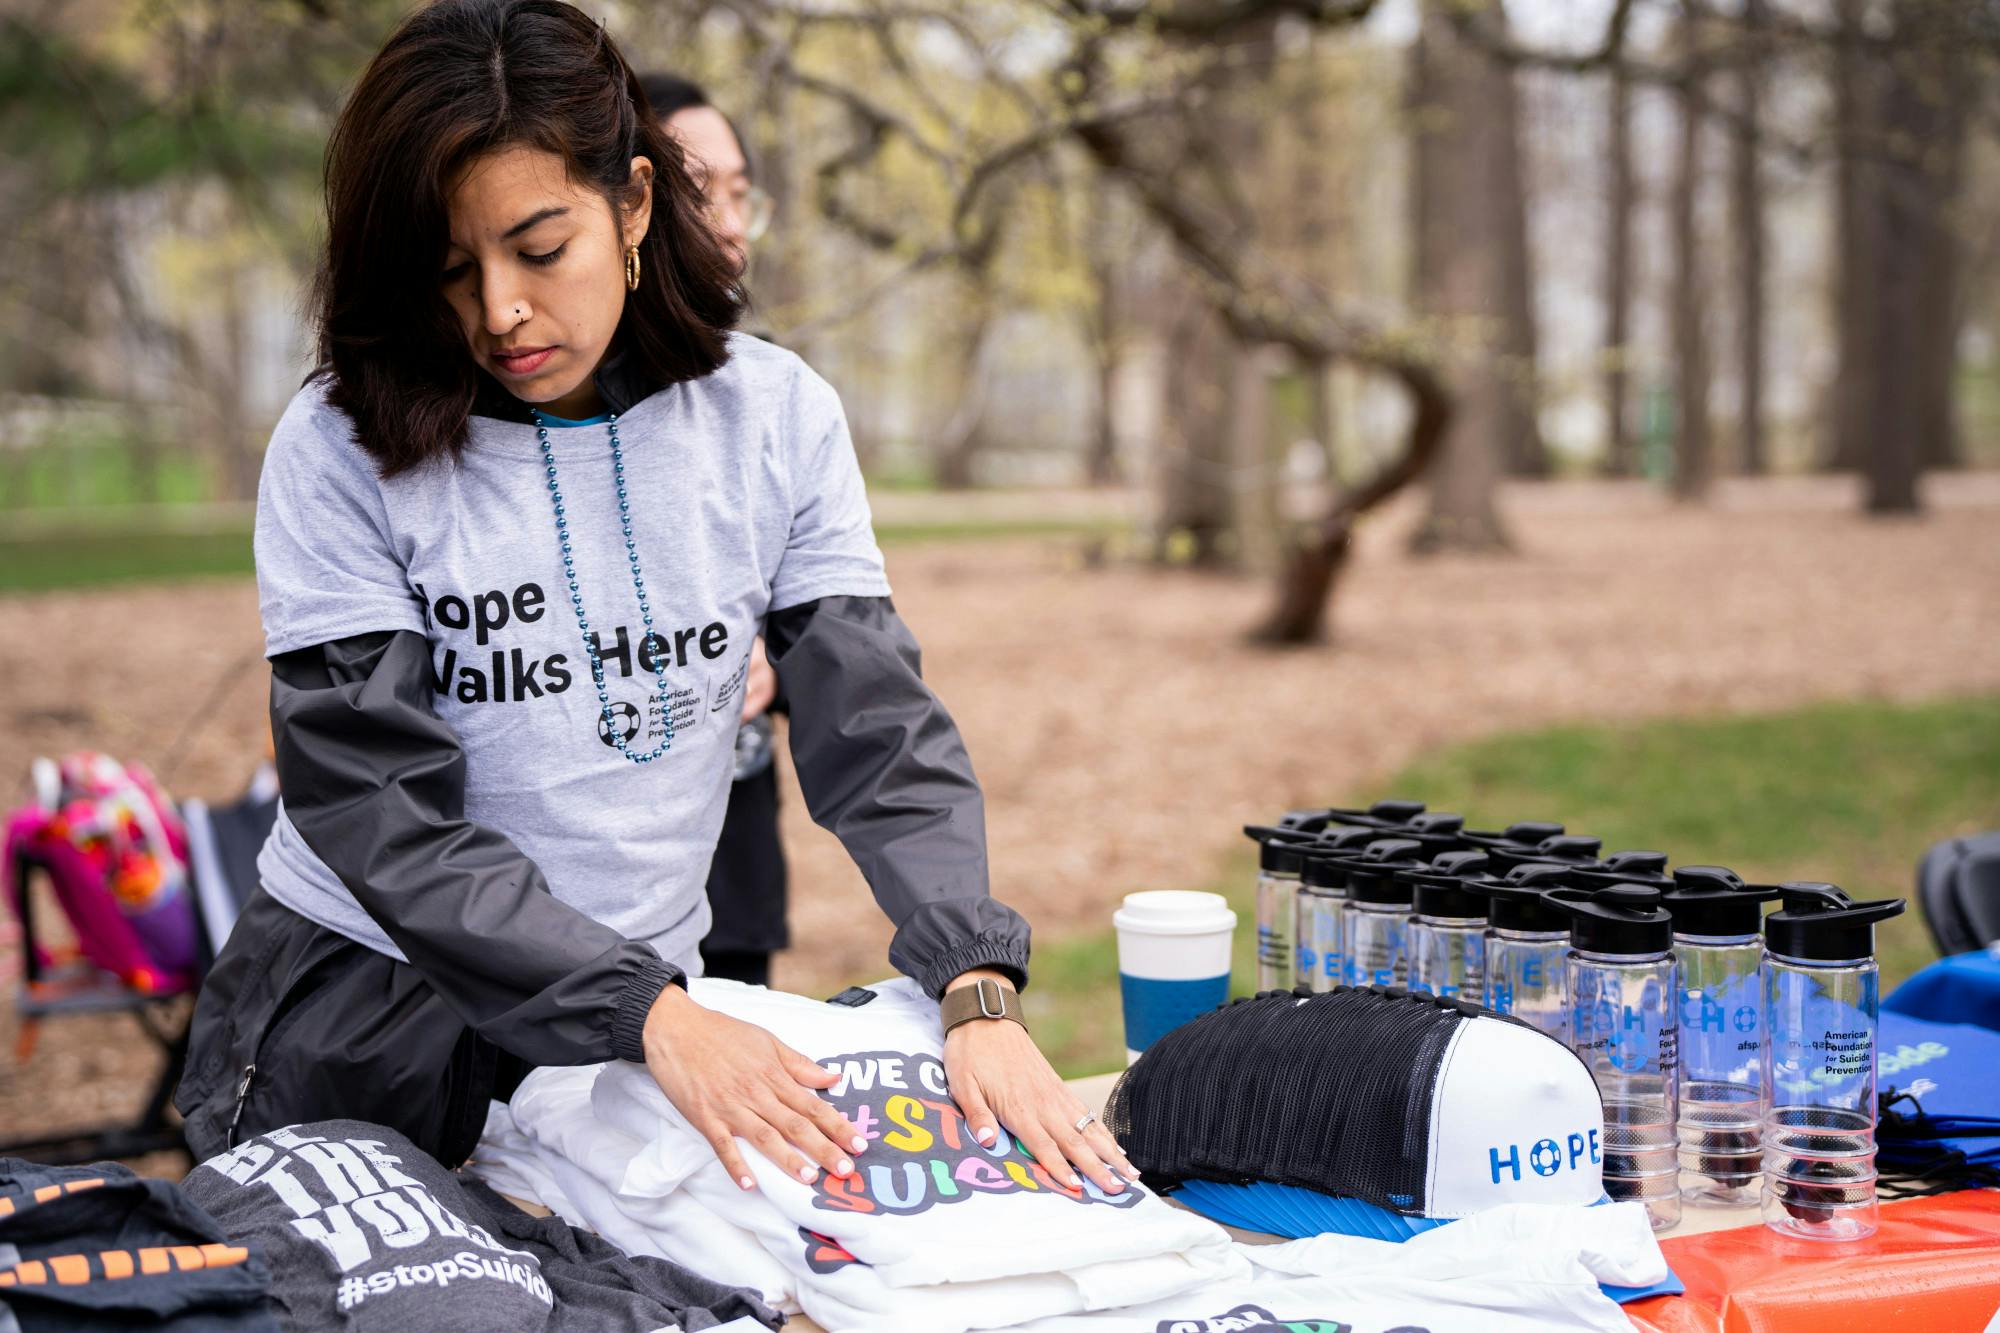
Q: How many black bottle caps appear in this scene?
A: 13